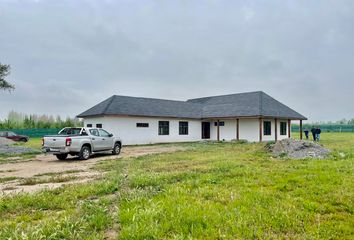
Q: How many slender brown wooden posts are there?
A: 6